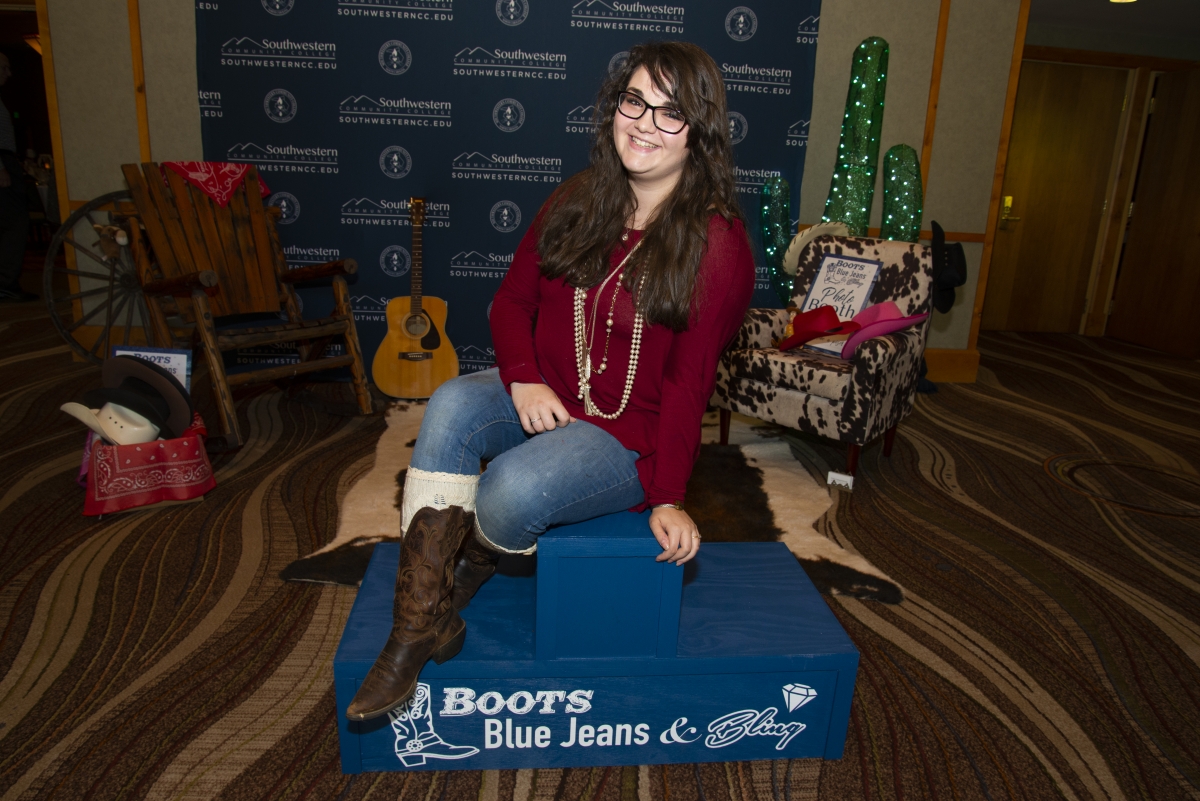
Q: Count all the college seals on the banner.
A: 14